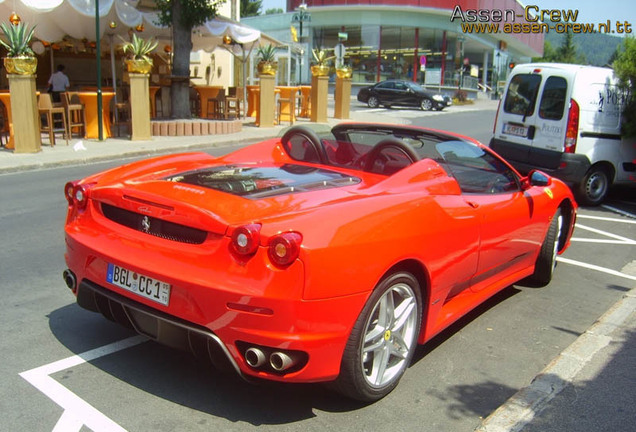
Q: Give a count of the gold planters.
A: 5